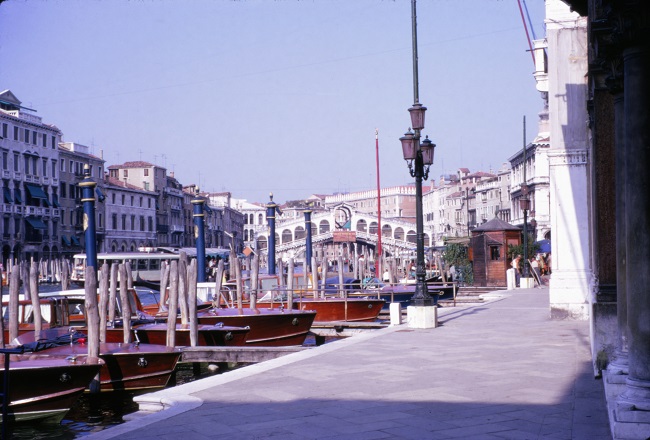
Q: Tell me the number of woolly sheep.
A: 0